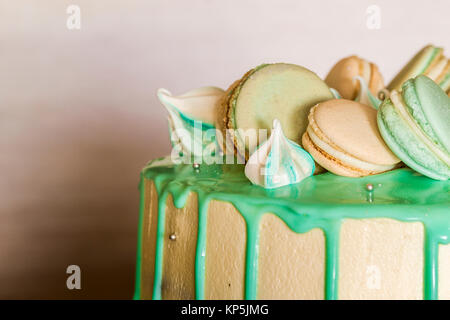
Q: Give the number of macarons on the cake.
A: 5